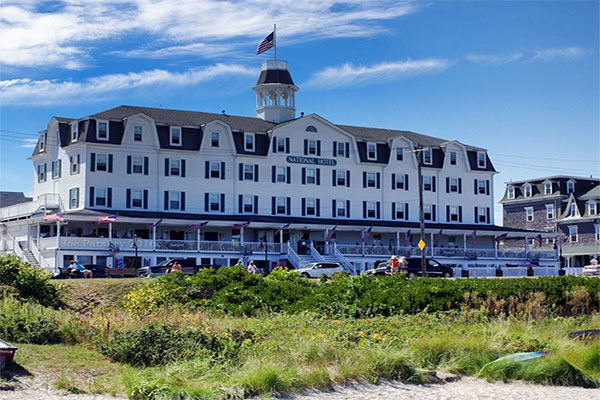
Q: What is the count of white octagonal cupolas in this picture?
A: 1